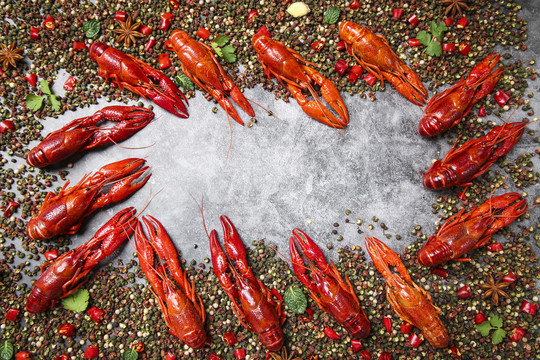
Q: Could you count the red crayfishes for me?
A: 14